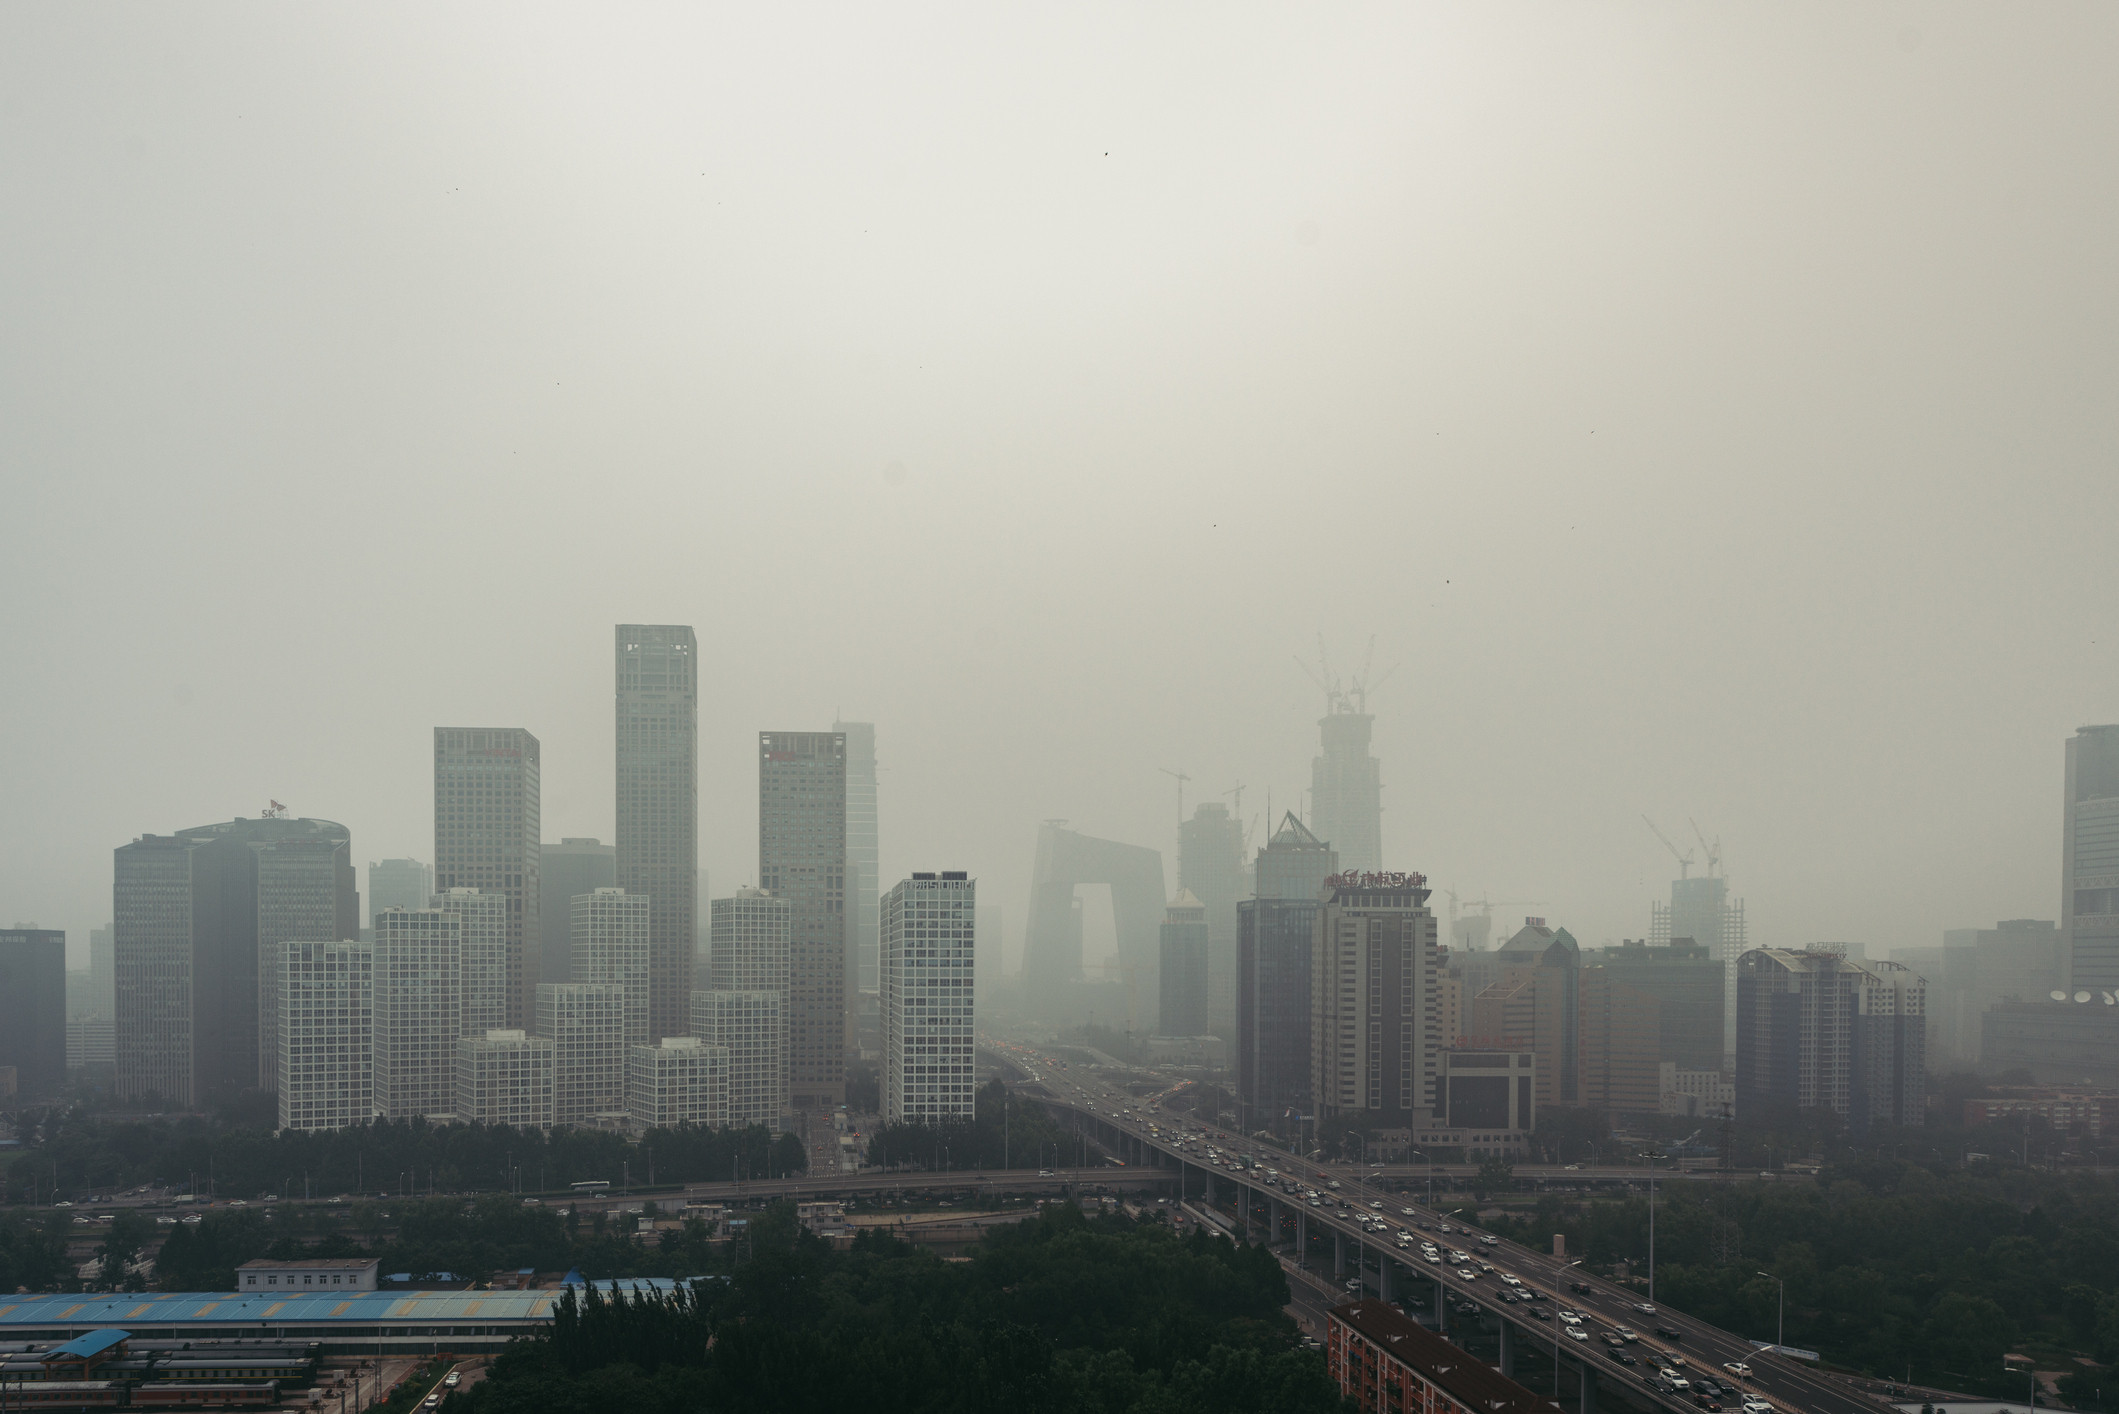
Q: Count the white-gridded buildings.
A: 10